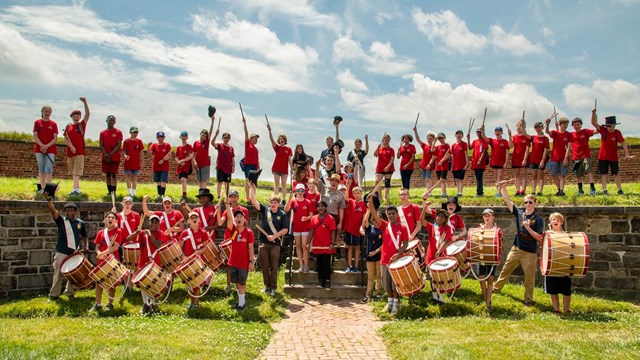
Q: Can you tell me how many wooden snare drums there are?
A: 12